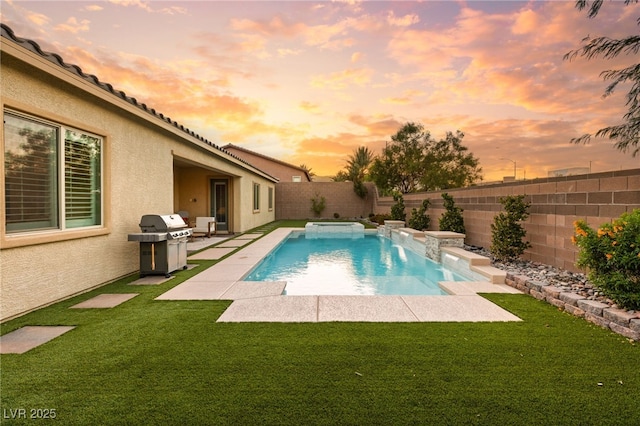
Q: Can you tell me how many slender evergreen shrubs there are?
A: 4